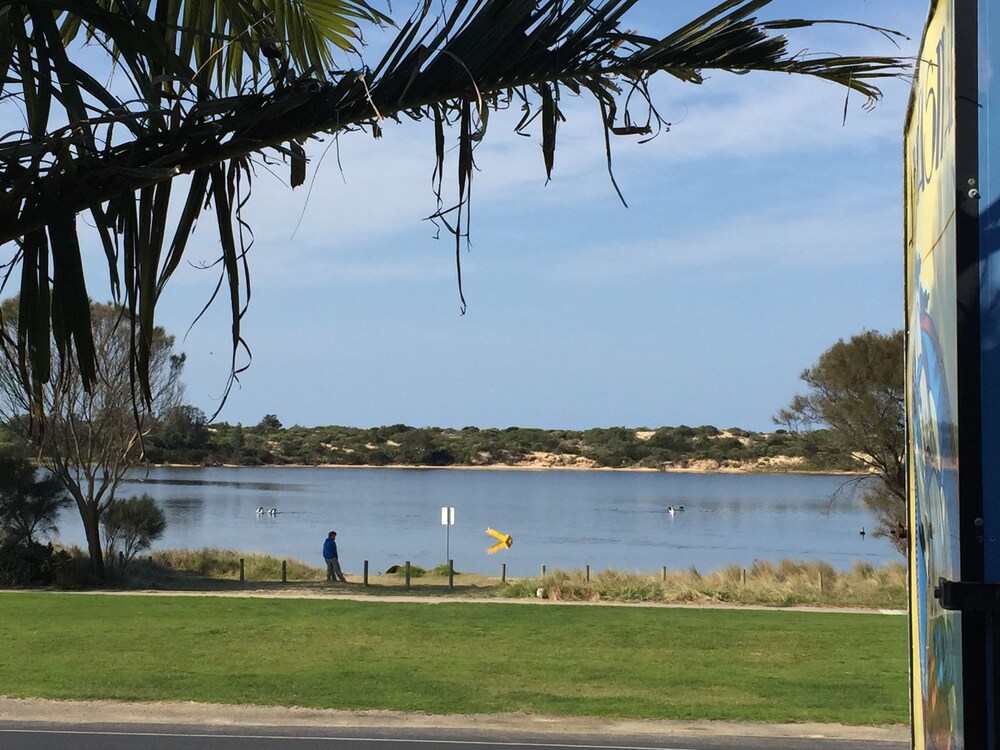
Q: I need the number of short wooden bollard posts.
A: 11